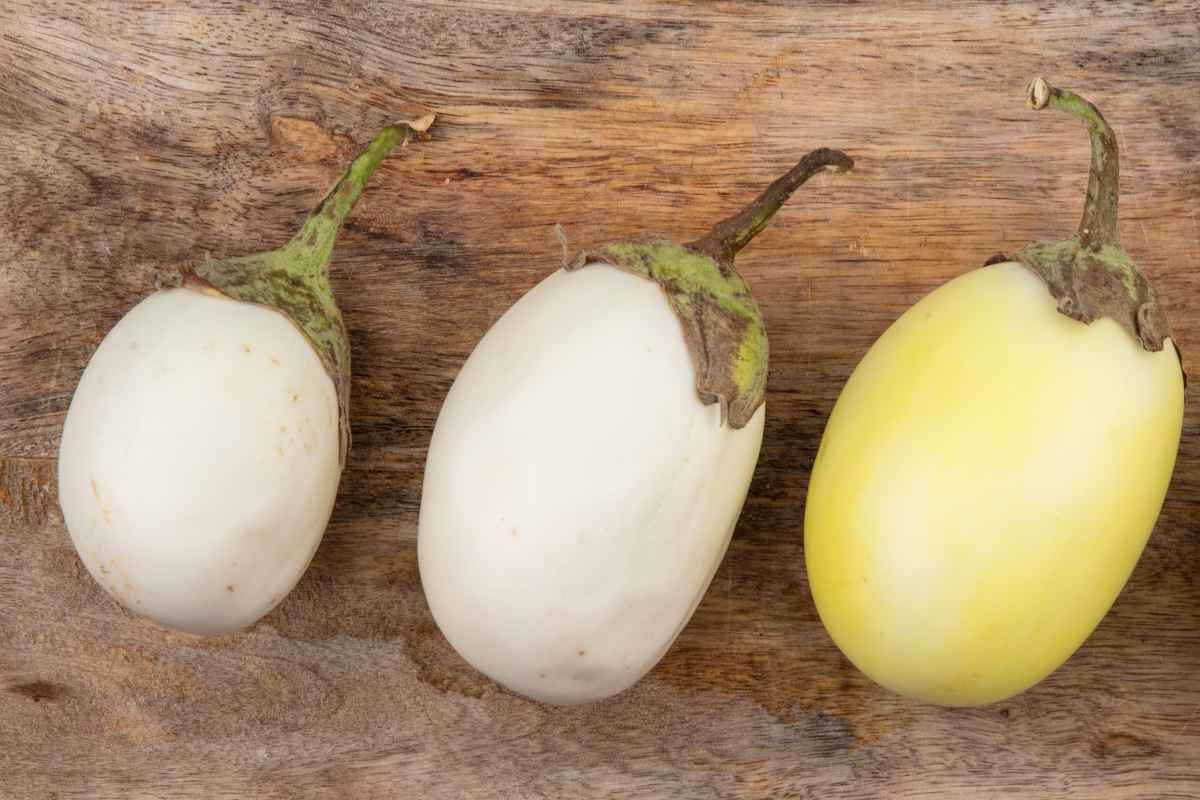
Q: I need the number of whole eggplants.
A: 3